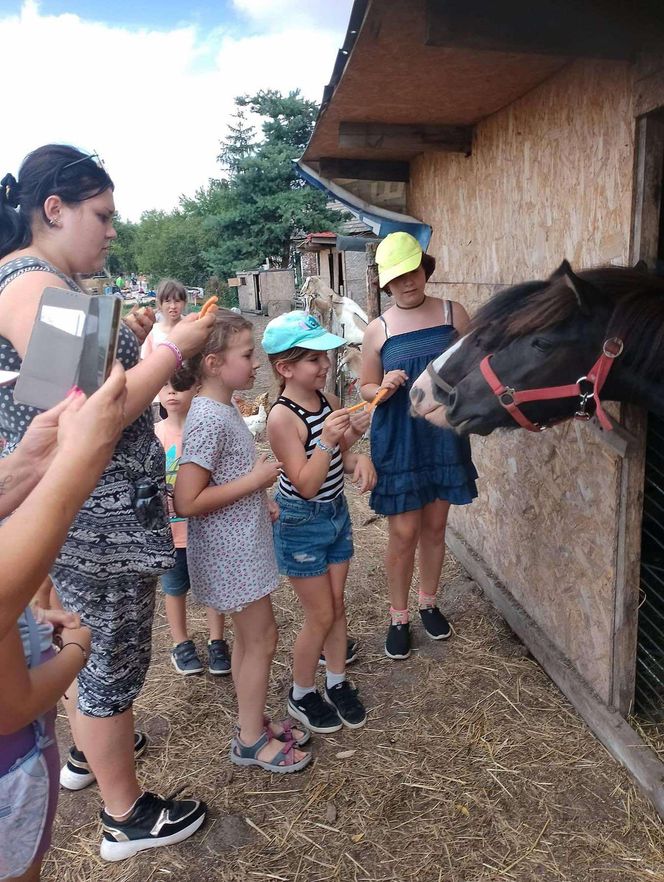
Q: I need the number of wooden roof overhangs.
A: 1